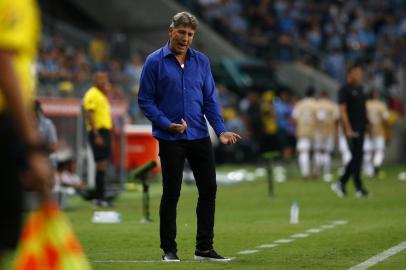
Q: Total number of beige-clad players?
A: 3